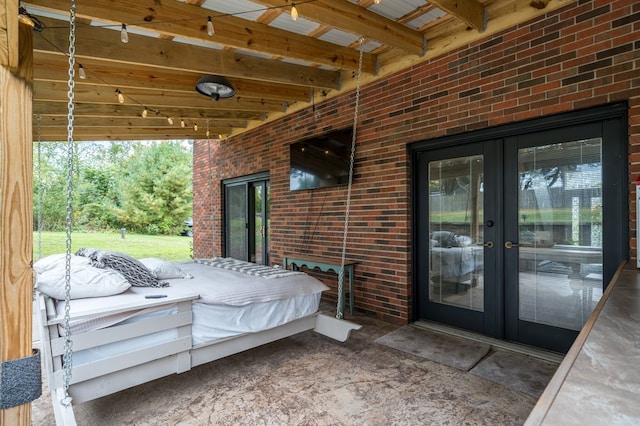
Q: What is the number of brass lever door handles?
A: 2